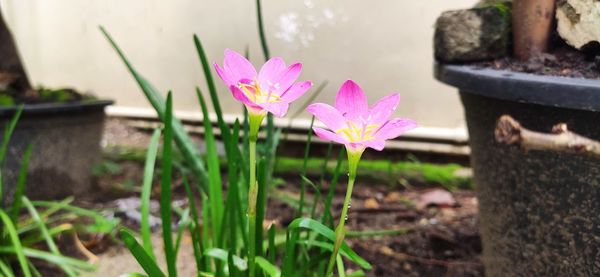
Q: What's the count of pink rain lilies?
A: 2